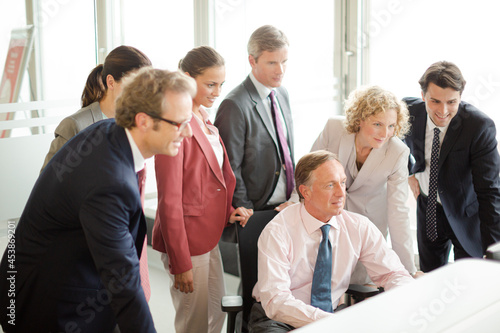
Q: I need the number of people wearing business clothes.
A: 7